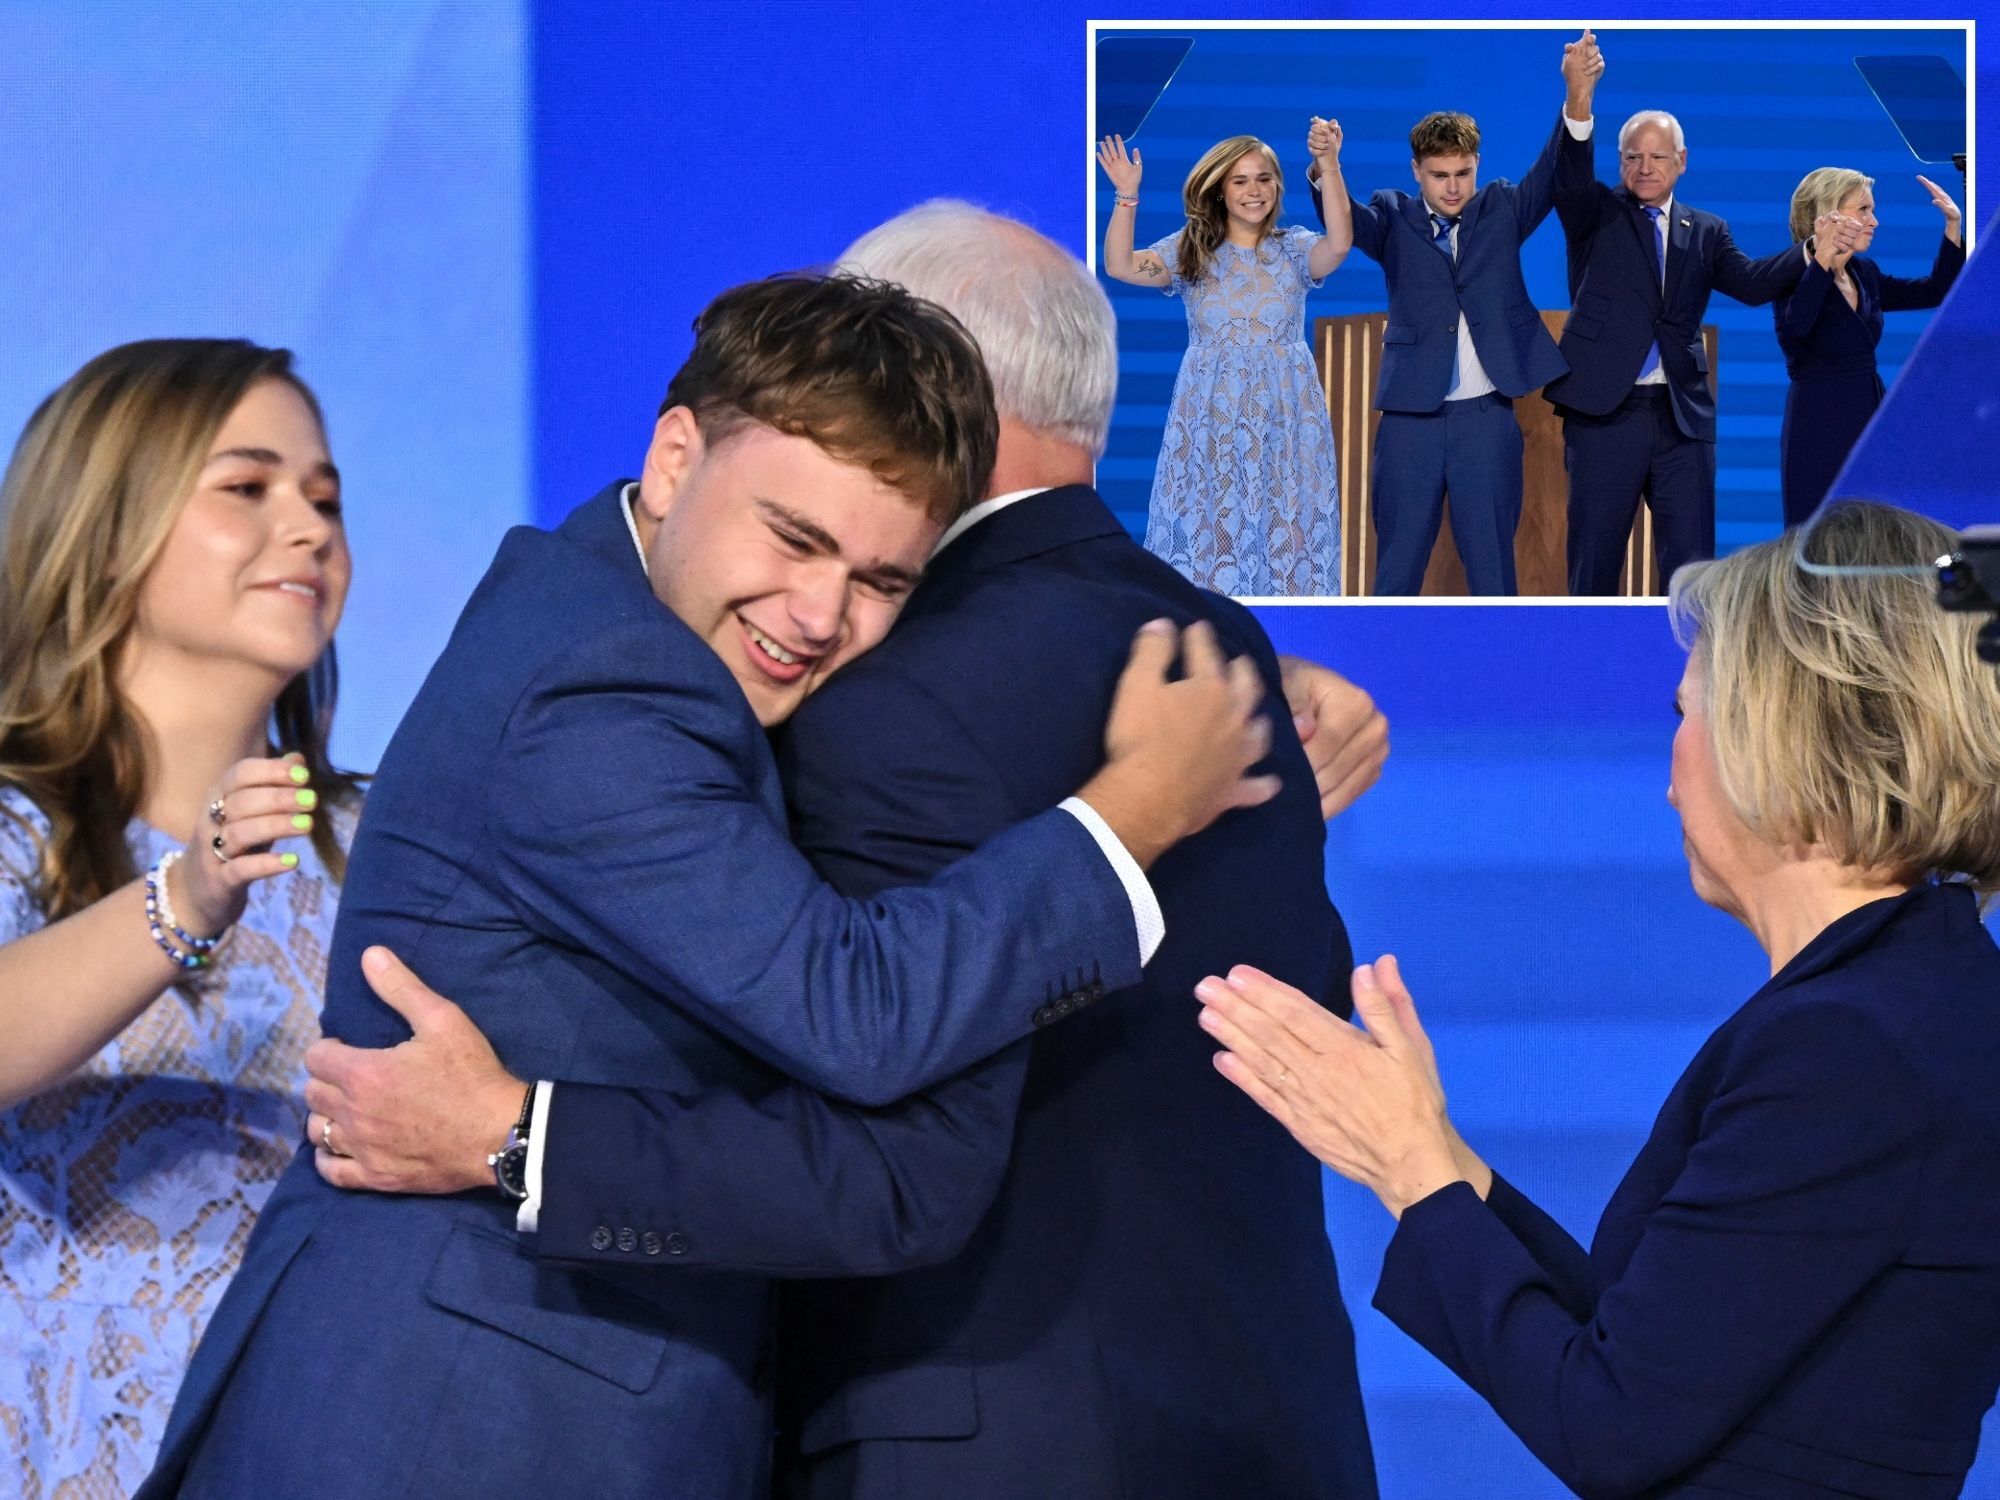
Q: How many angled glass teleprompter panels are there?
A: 3